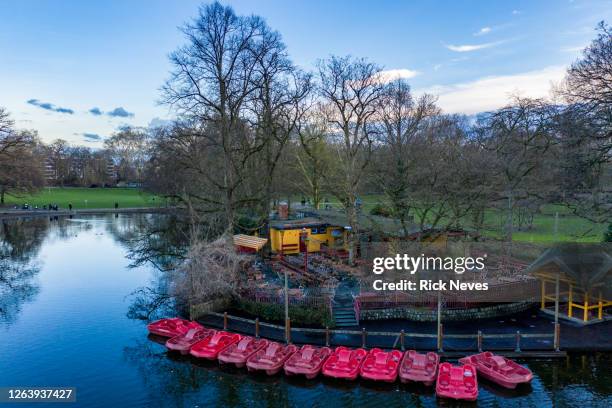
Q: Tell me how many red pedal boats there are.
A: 11